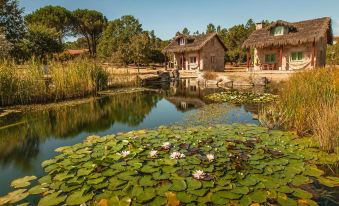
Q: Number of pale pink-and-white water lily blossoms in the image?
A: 6